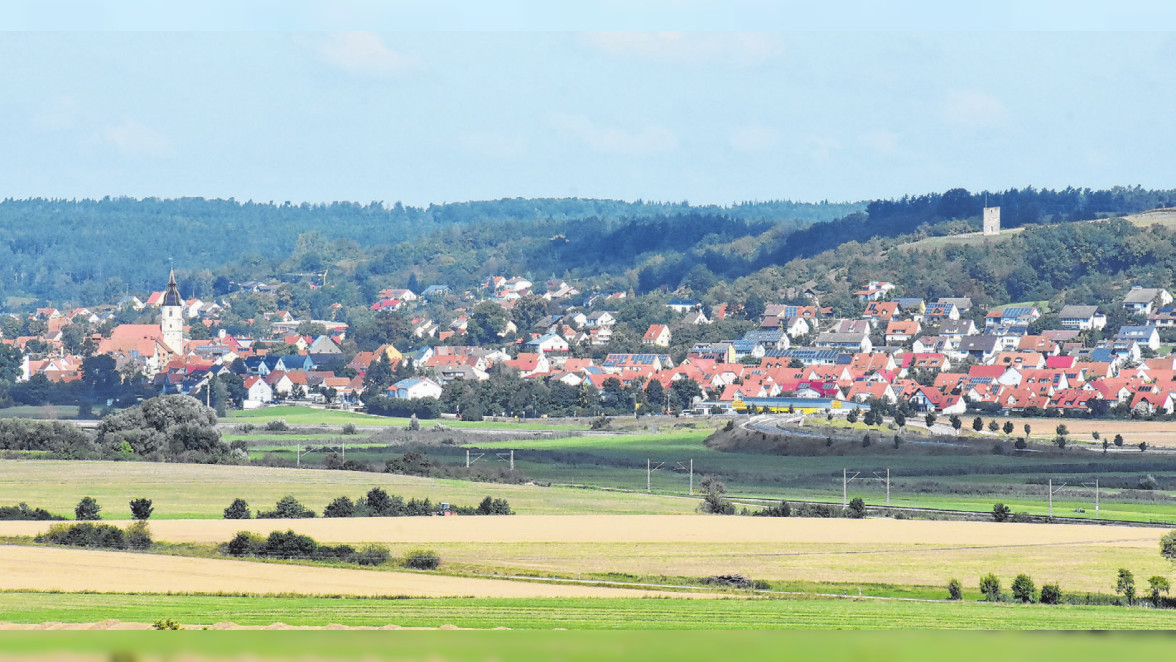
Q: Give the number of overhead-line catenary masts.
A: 10